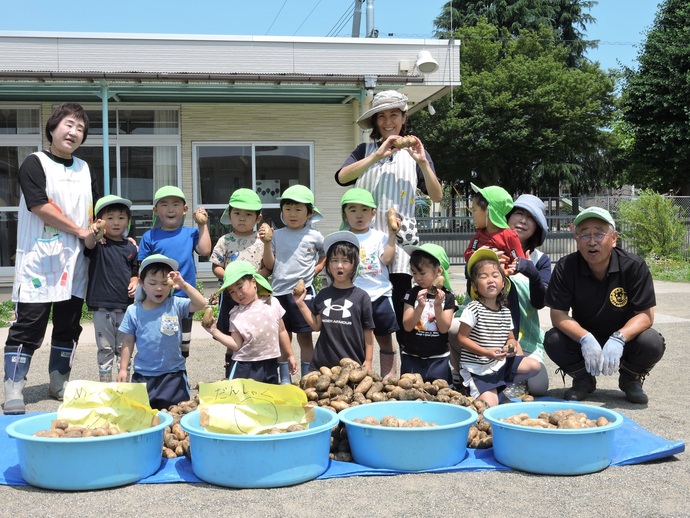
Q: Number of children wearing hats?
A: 11